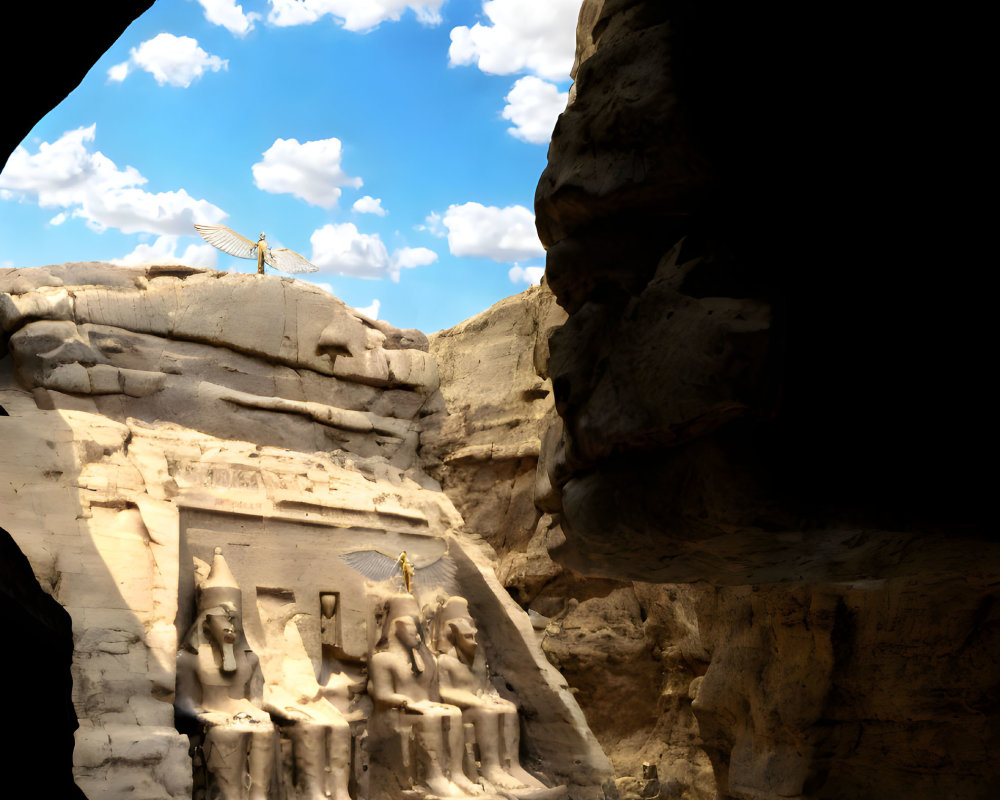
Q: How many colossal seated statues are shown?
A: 4